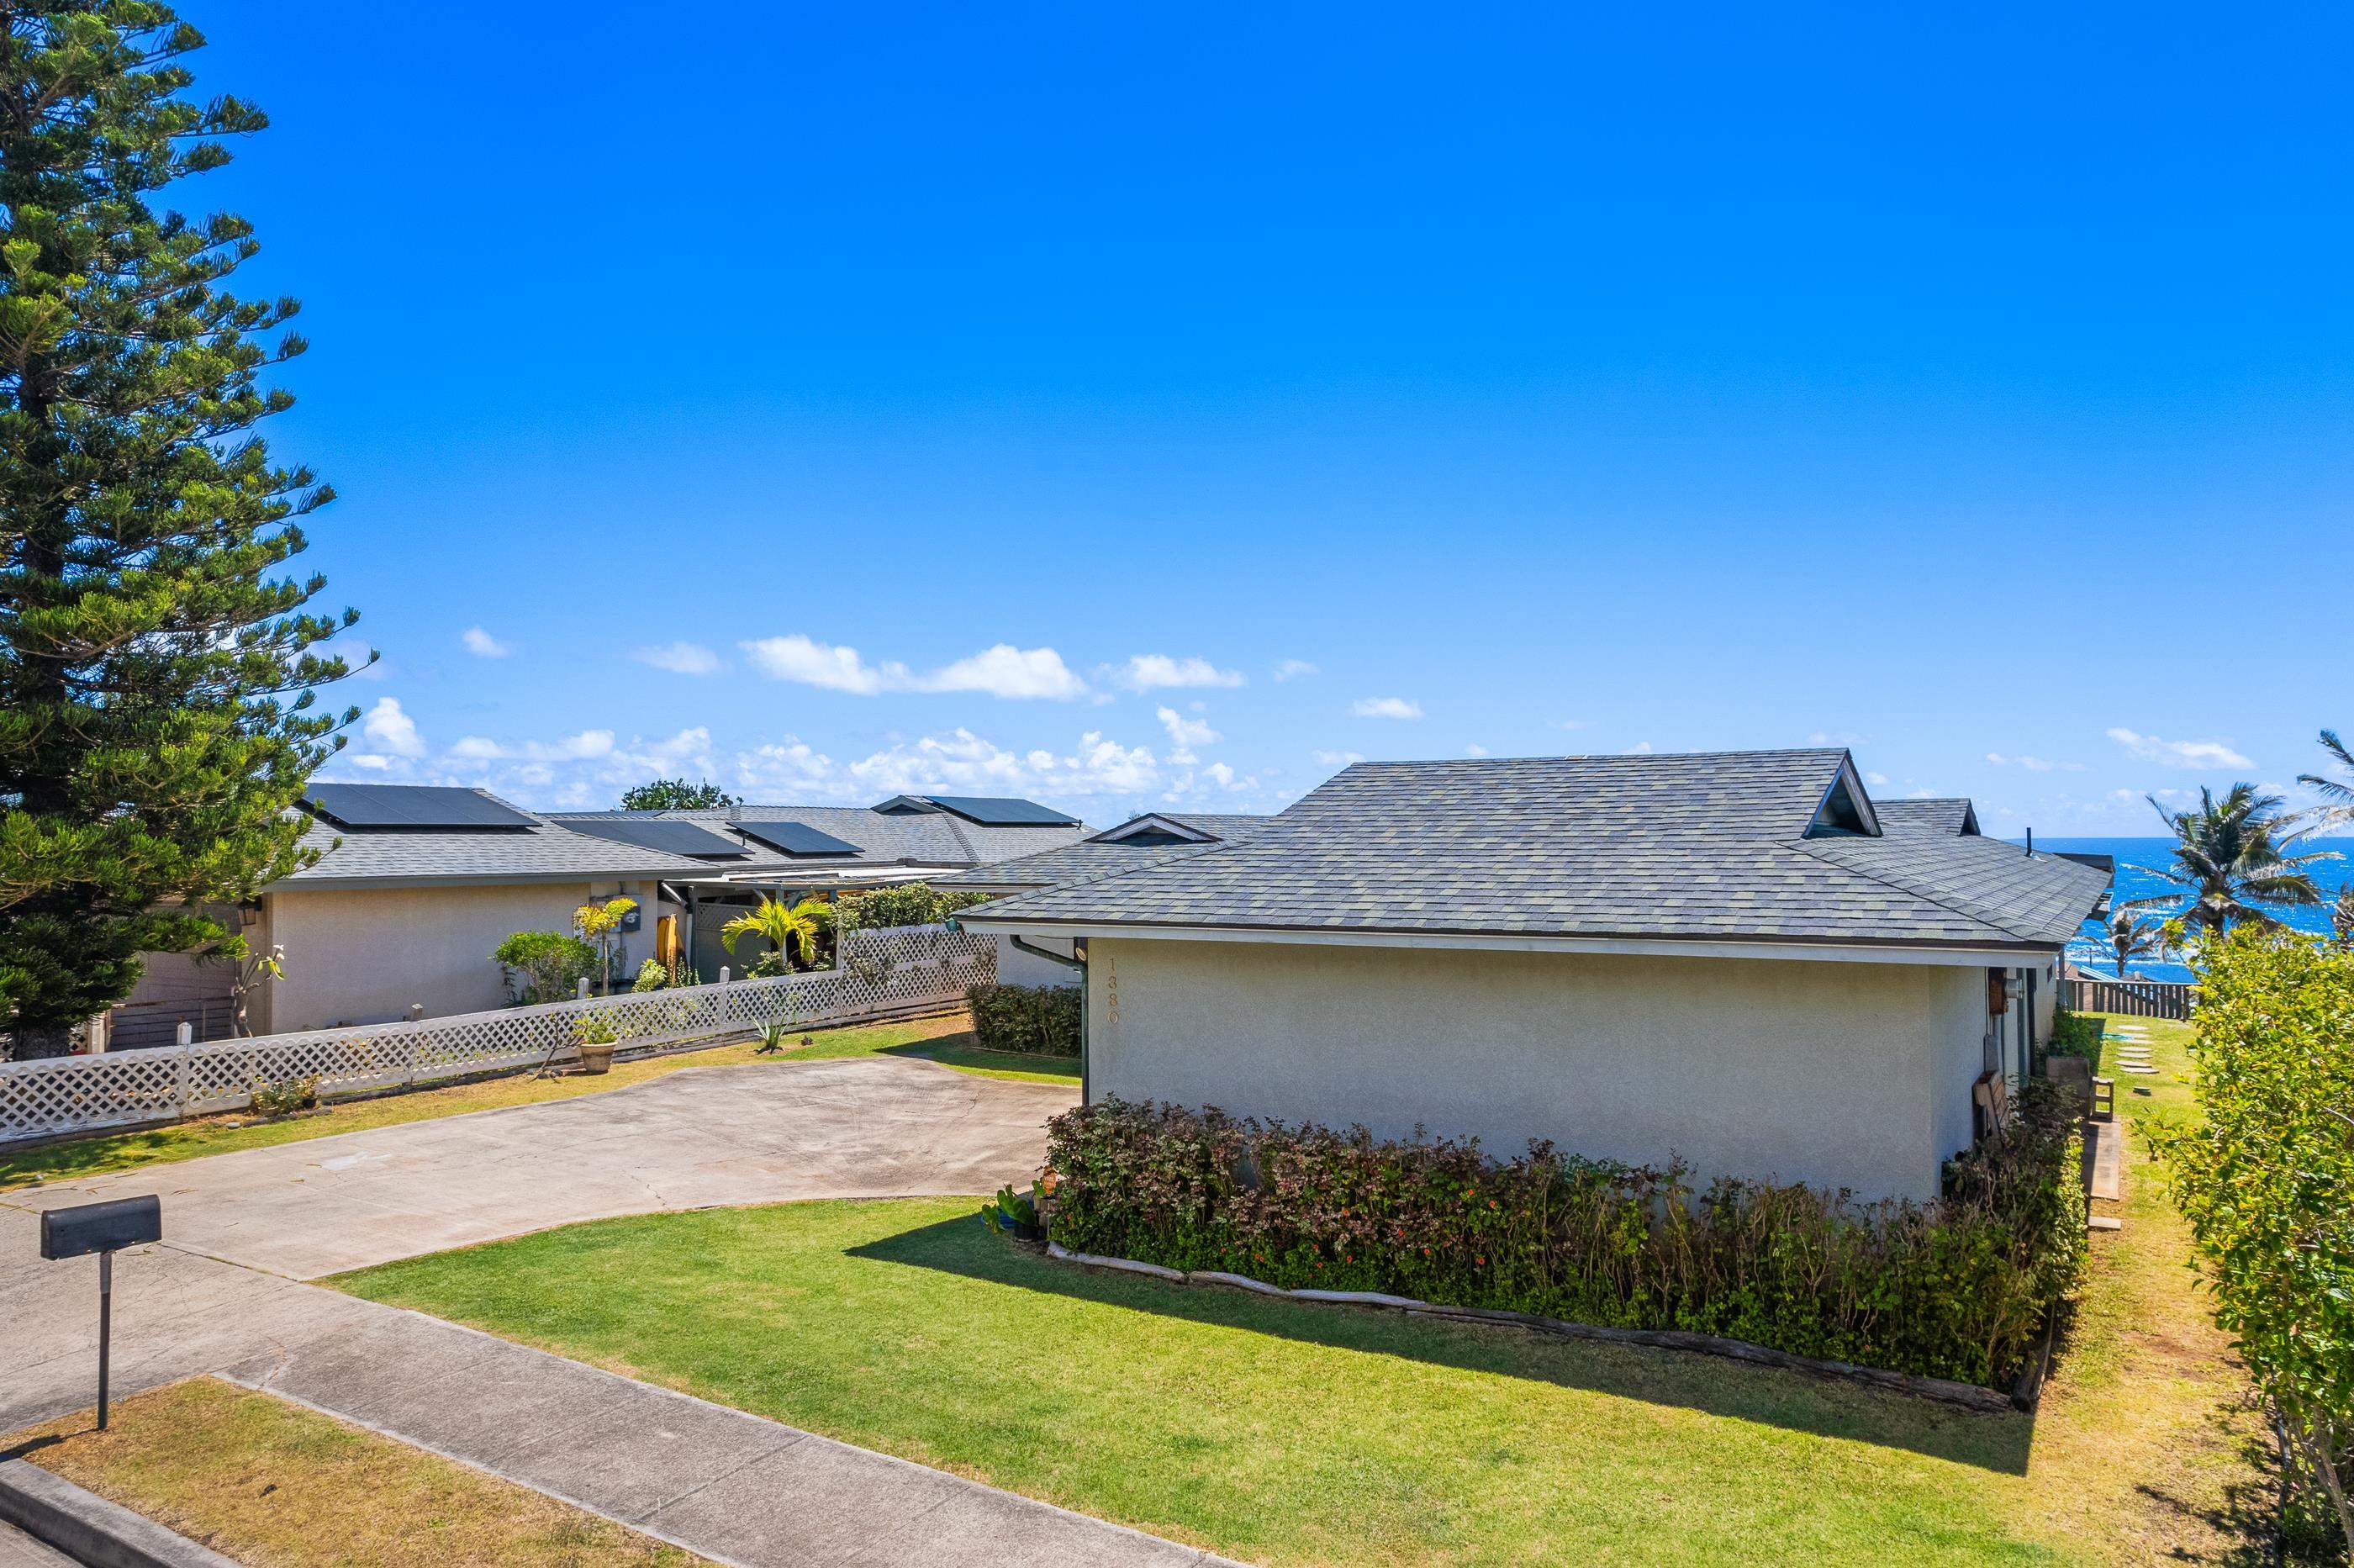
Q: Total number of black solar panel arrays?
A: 4